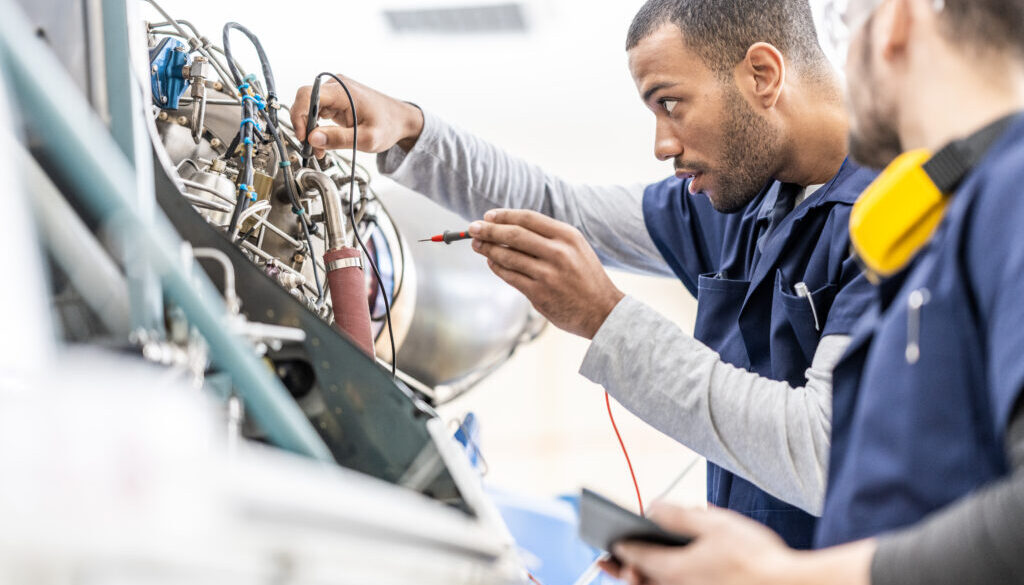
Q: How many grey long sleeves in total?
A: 3